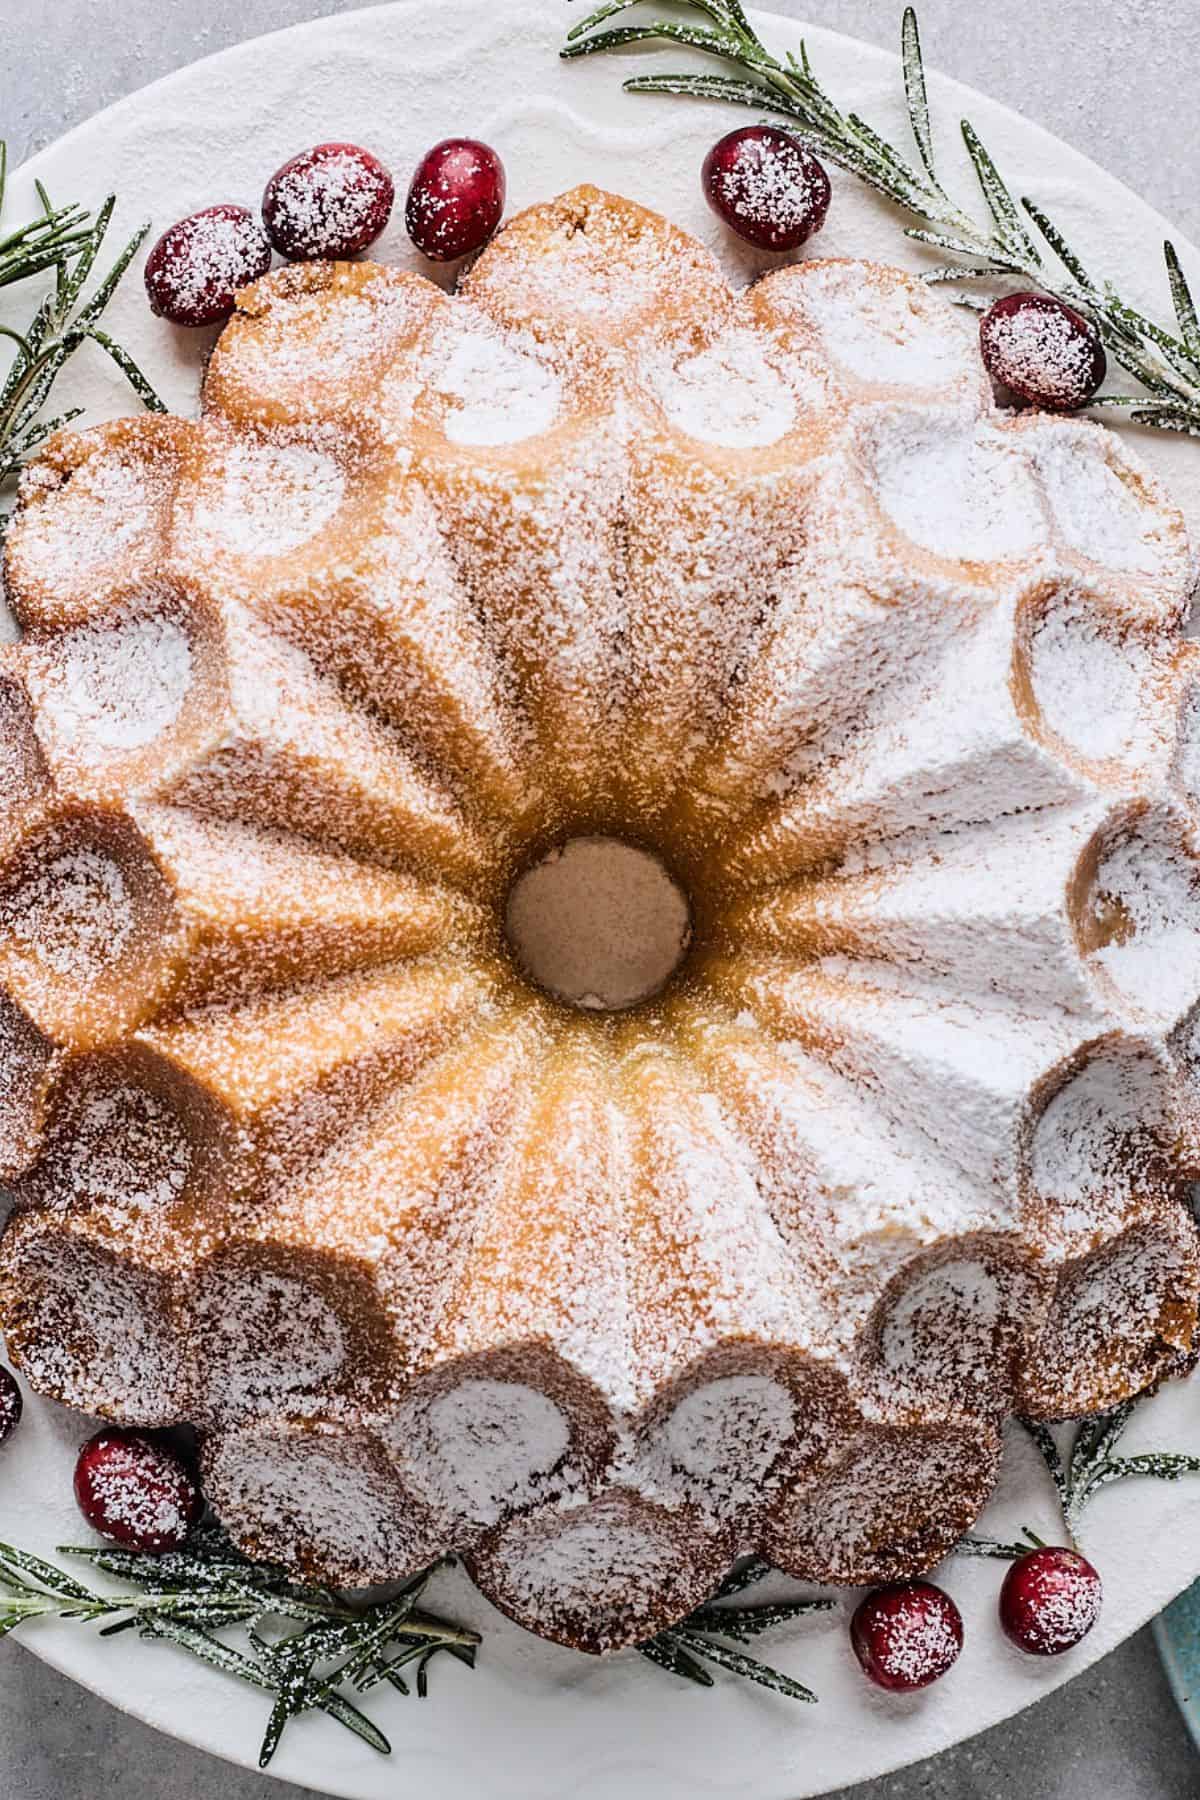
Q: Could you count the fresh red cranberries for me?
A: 9